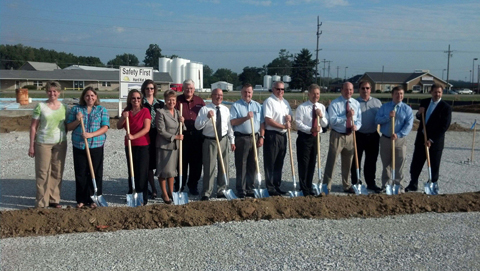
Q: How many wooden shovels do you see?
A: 10